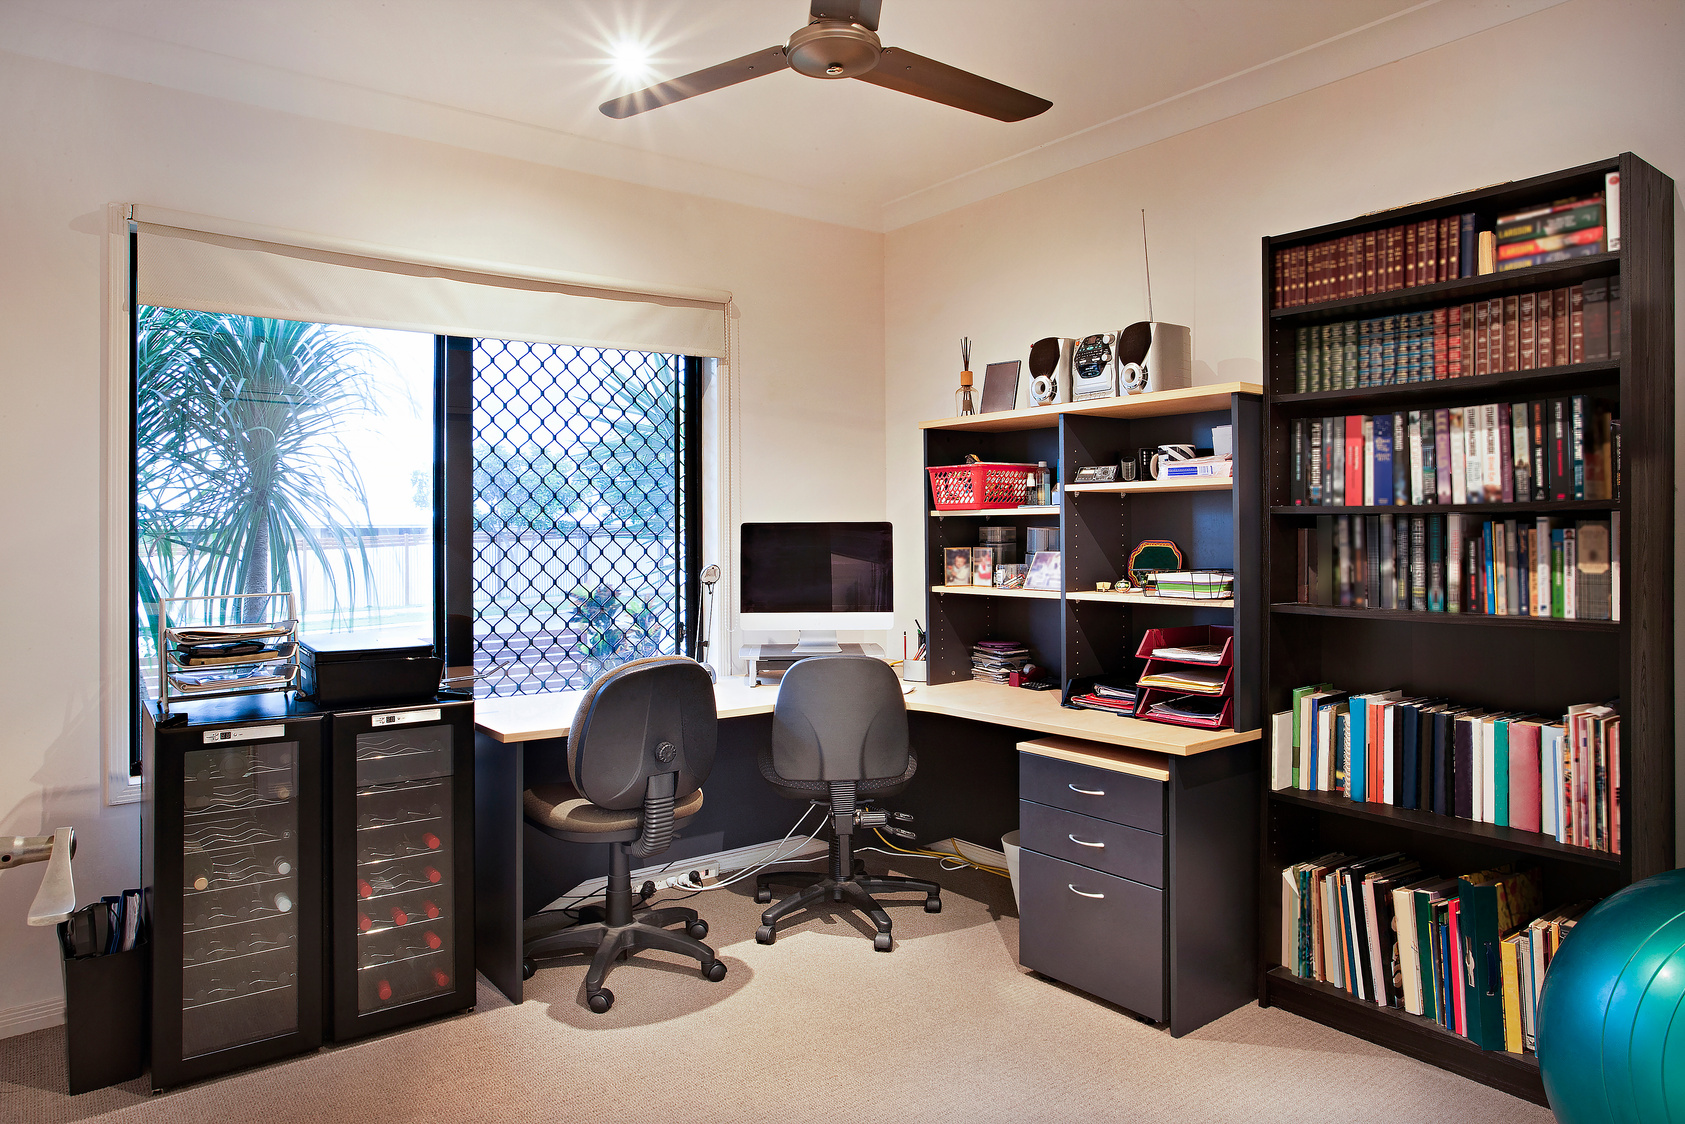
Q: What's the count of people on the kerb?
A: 0